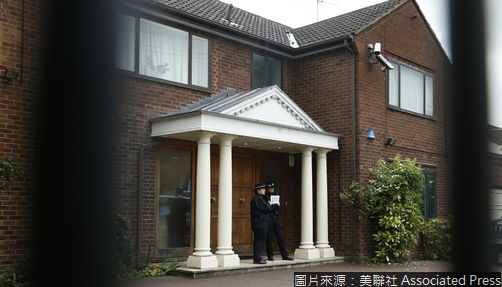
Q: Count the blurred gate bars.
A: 2